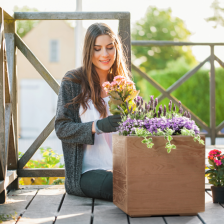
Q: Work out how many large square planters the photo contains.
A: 1